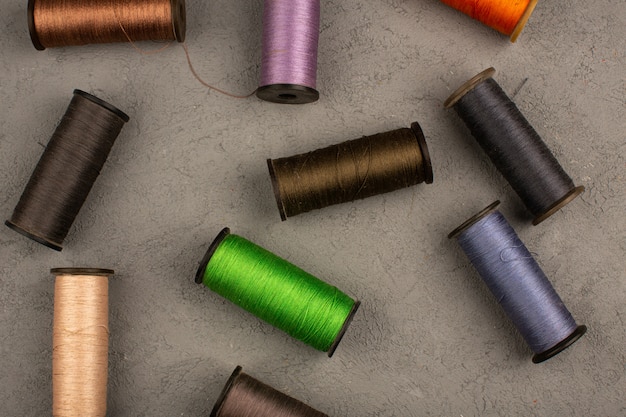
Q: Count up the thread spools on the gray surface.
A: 10